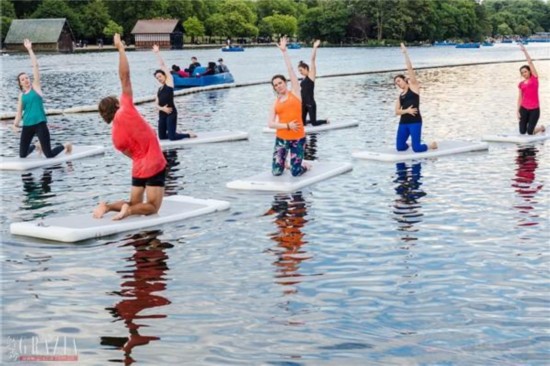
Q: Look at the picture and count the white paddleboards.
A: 7